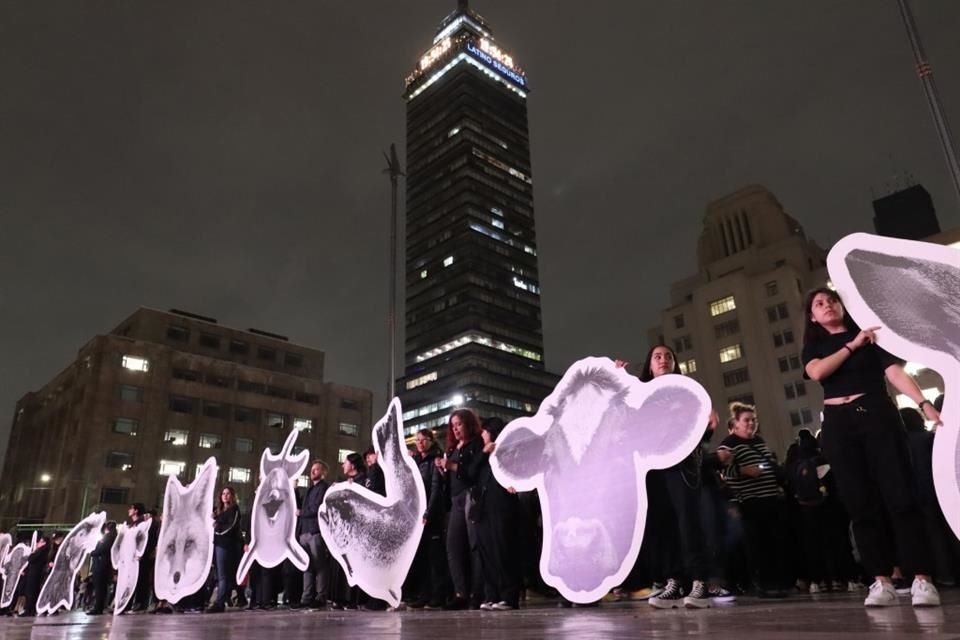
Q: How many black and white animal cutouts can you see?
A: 9